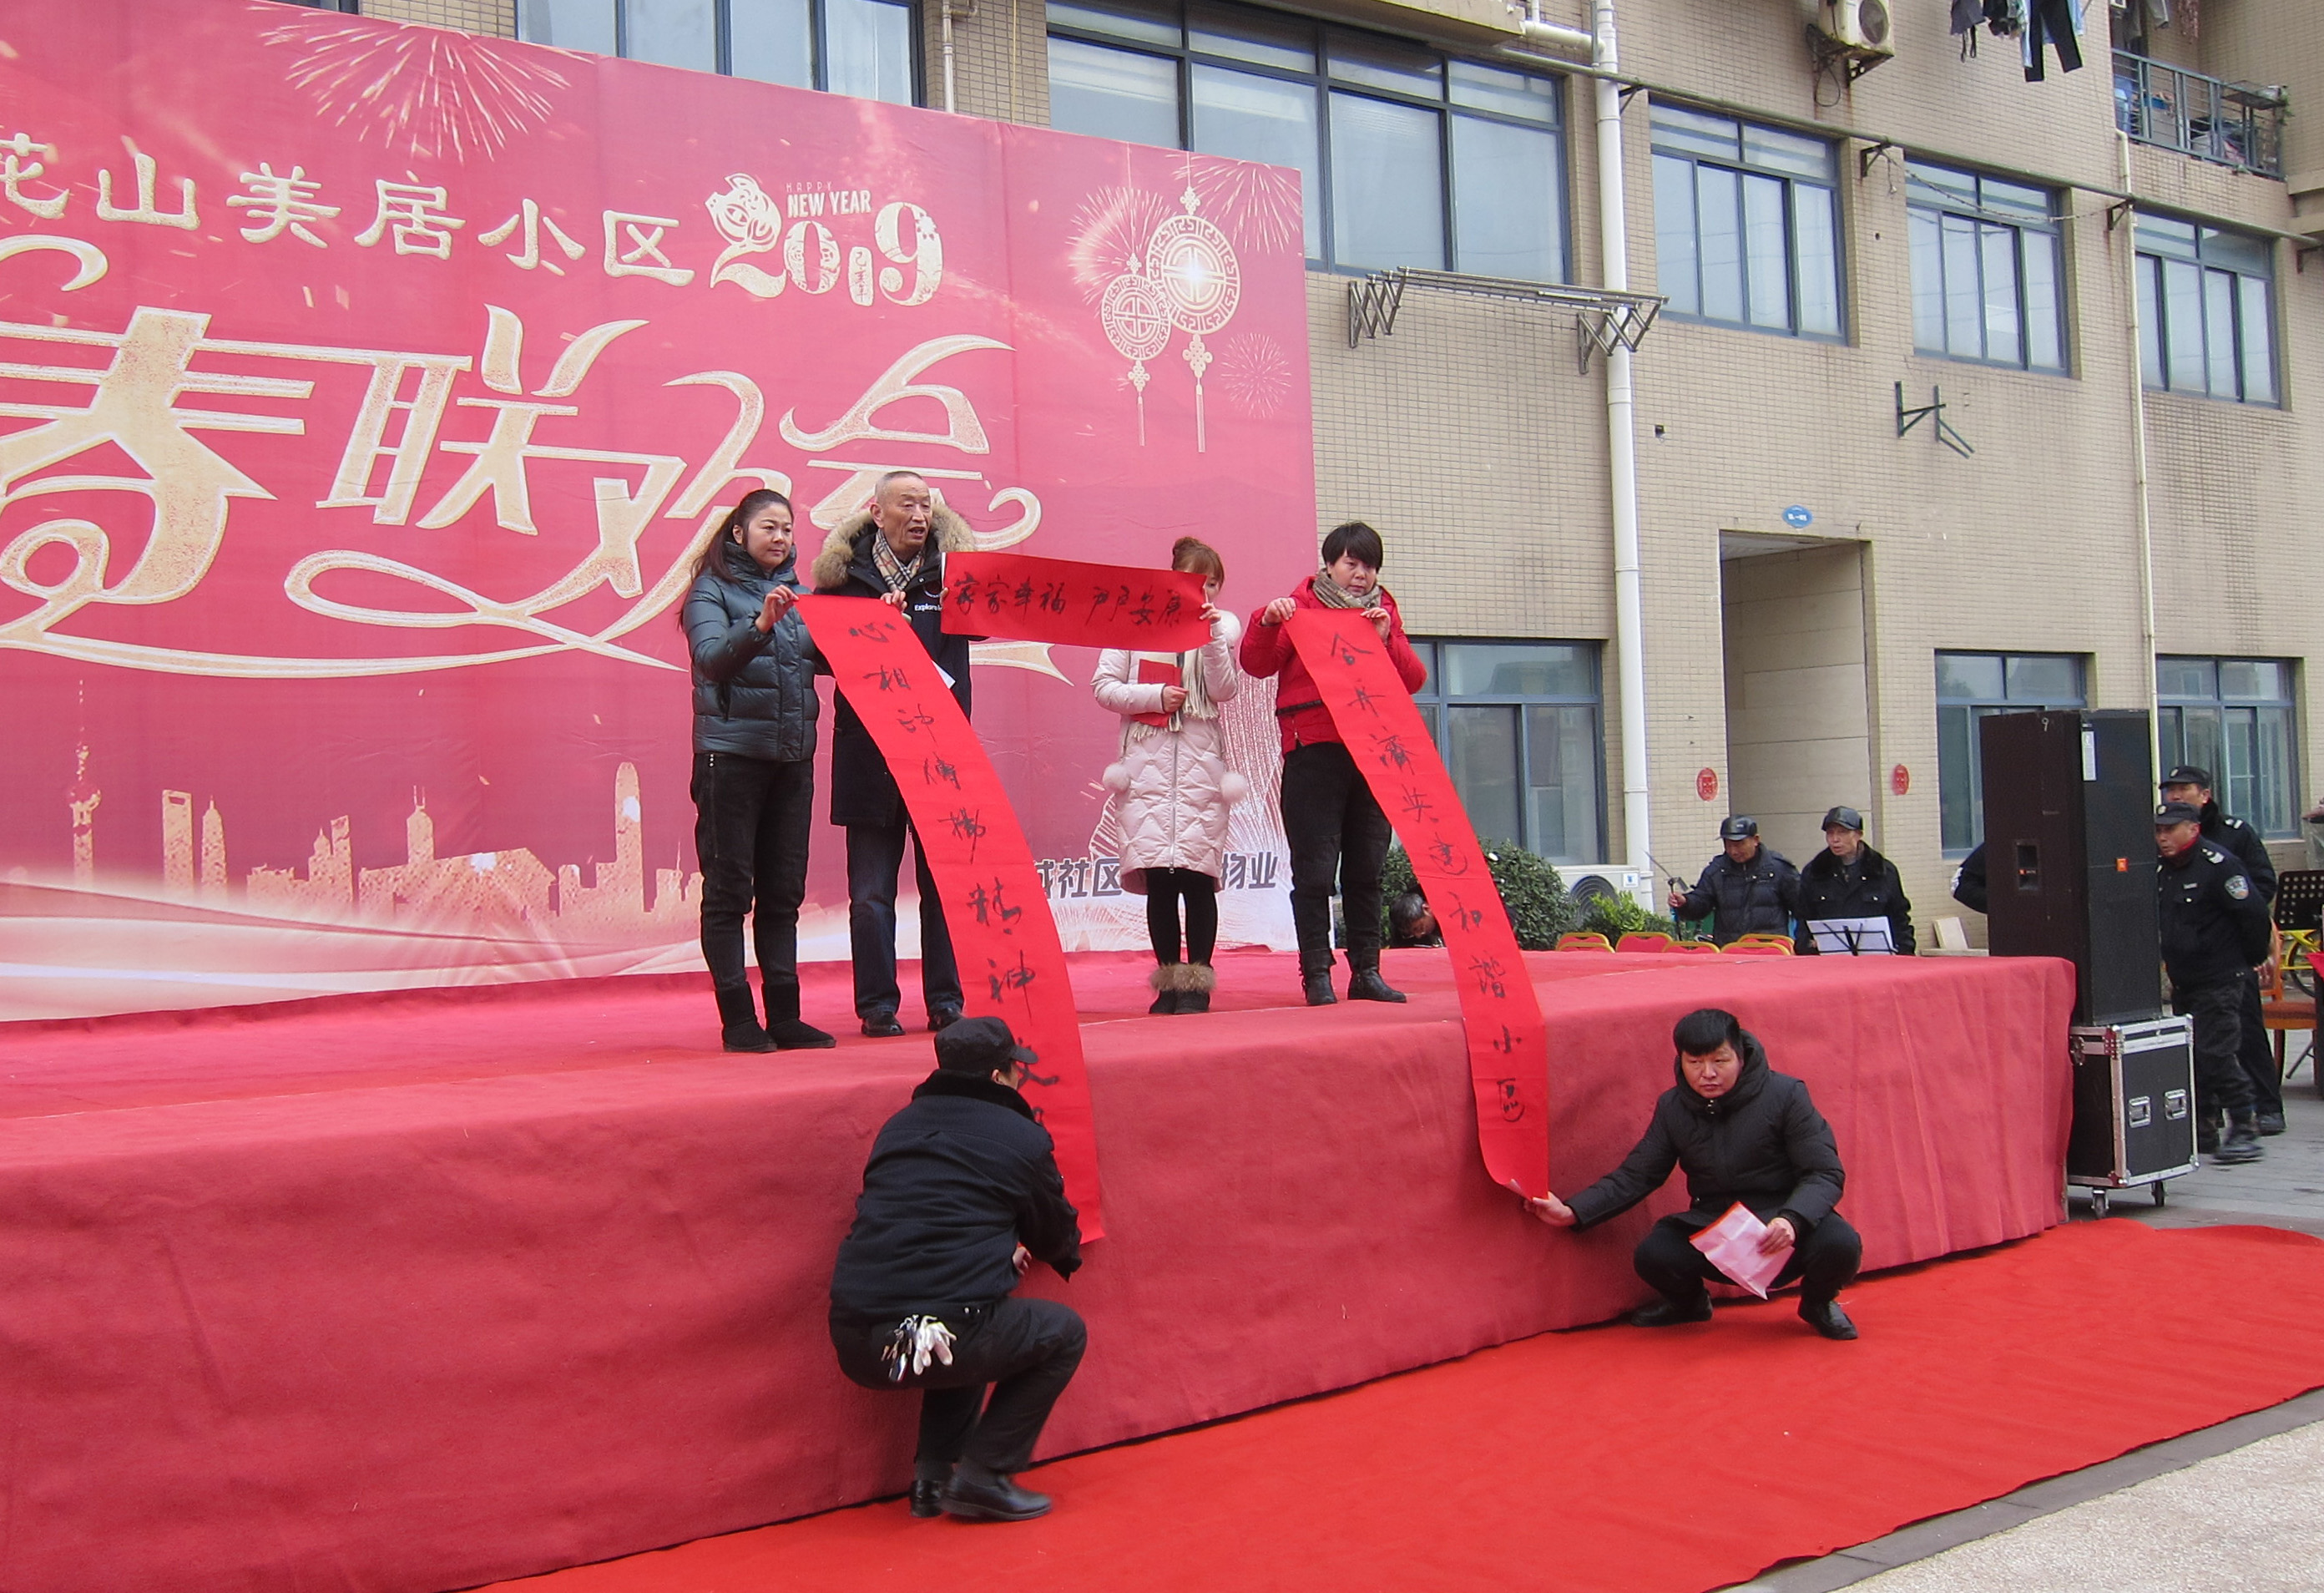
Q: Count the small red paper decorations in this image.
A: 2